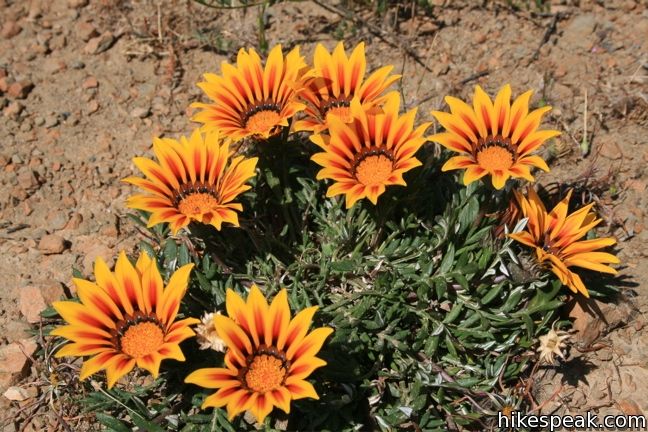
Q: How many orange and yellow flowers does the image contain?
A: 8